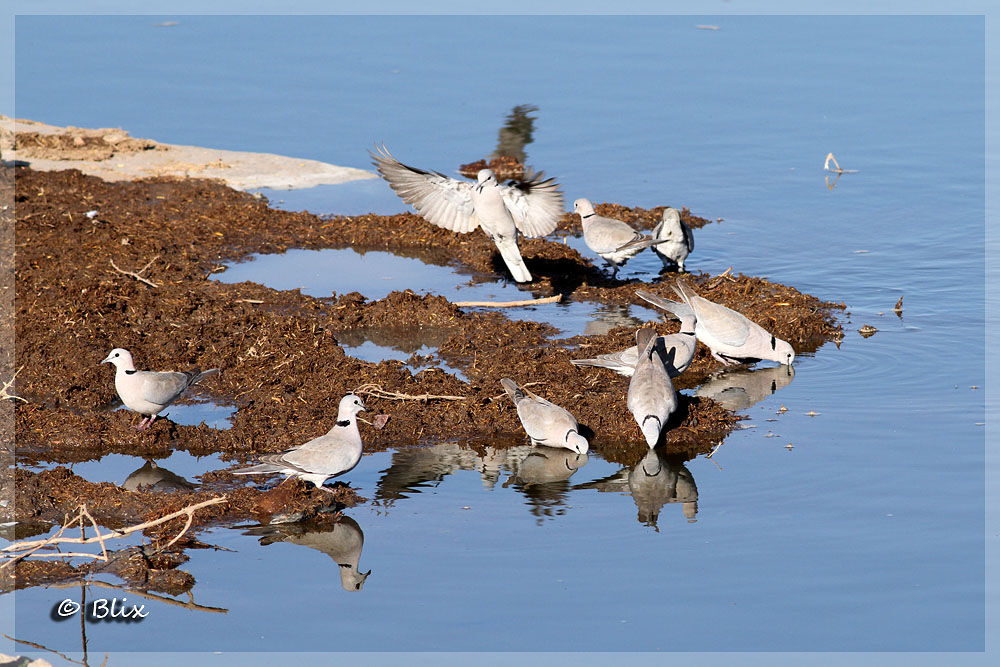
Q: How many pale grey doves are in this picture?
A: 9